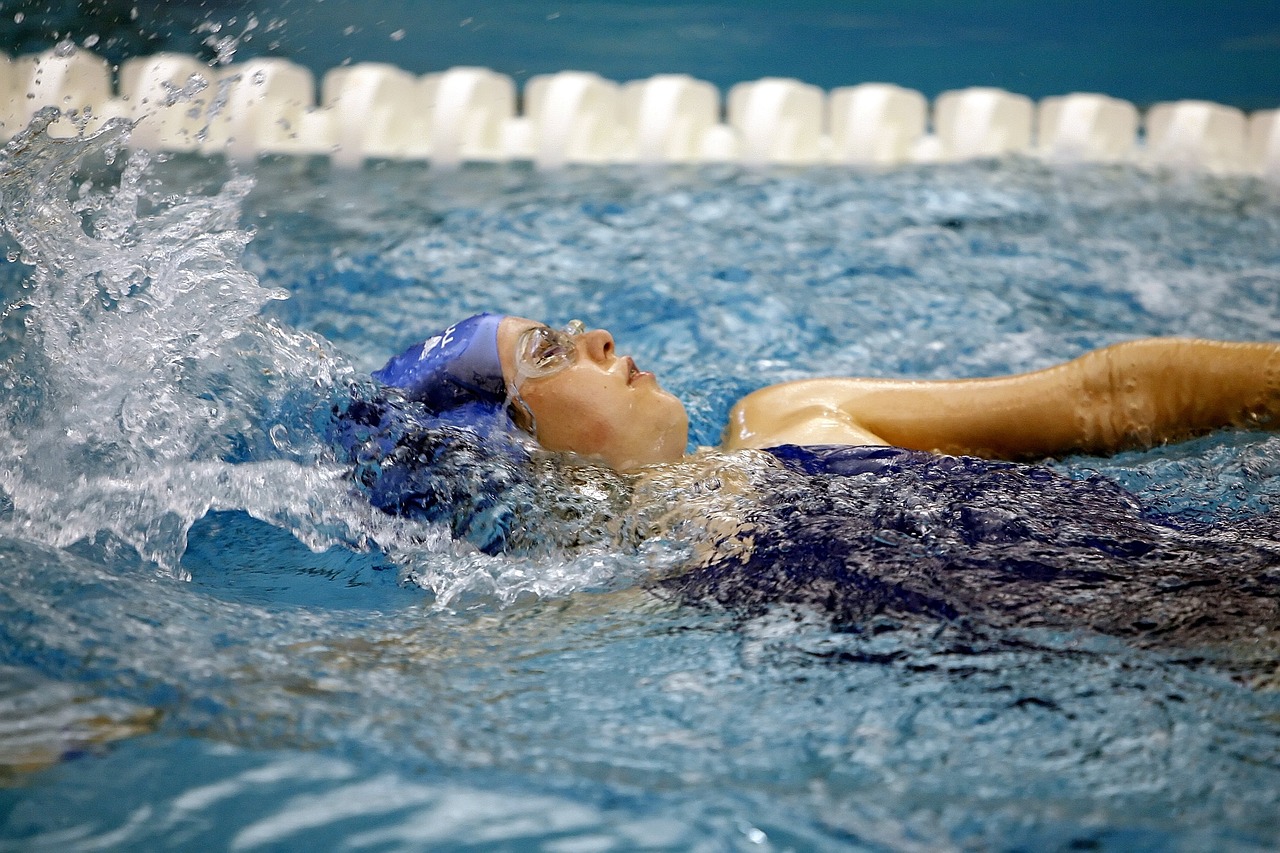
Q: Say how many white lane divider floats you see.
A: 14